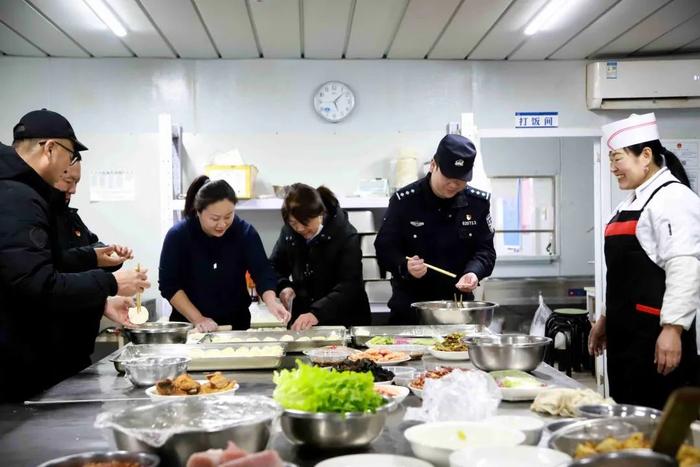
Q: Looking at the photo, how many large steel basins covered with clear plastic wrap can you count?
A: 1